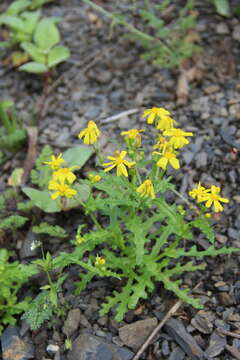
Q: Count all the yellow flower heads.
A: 14